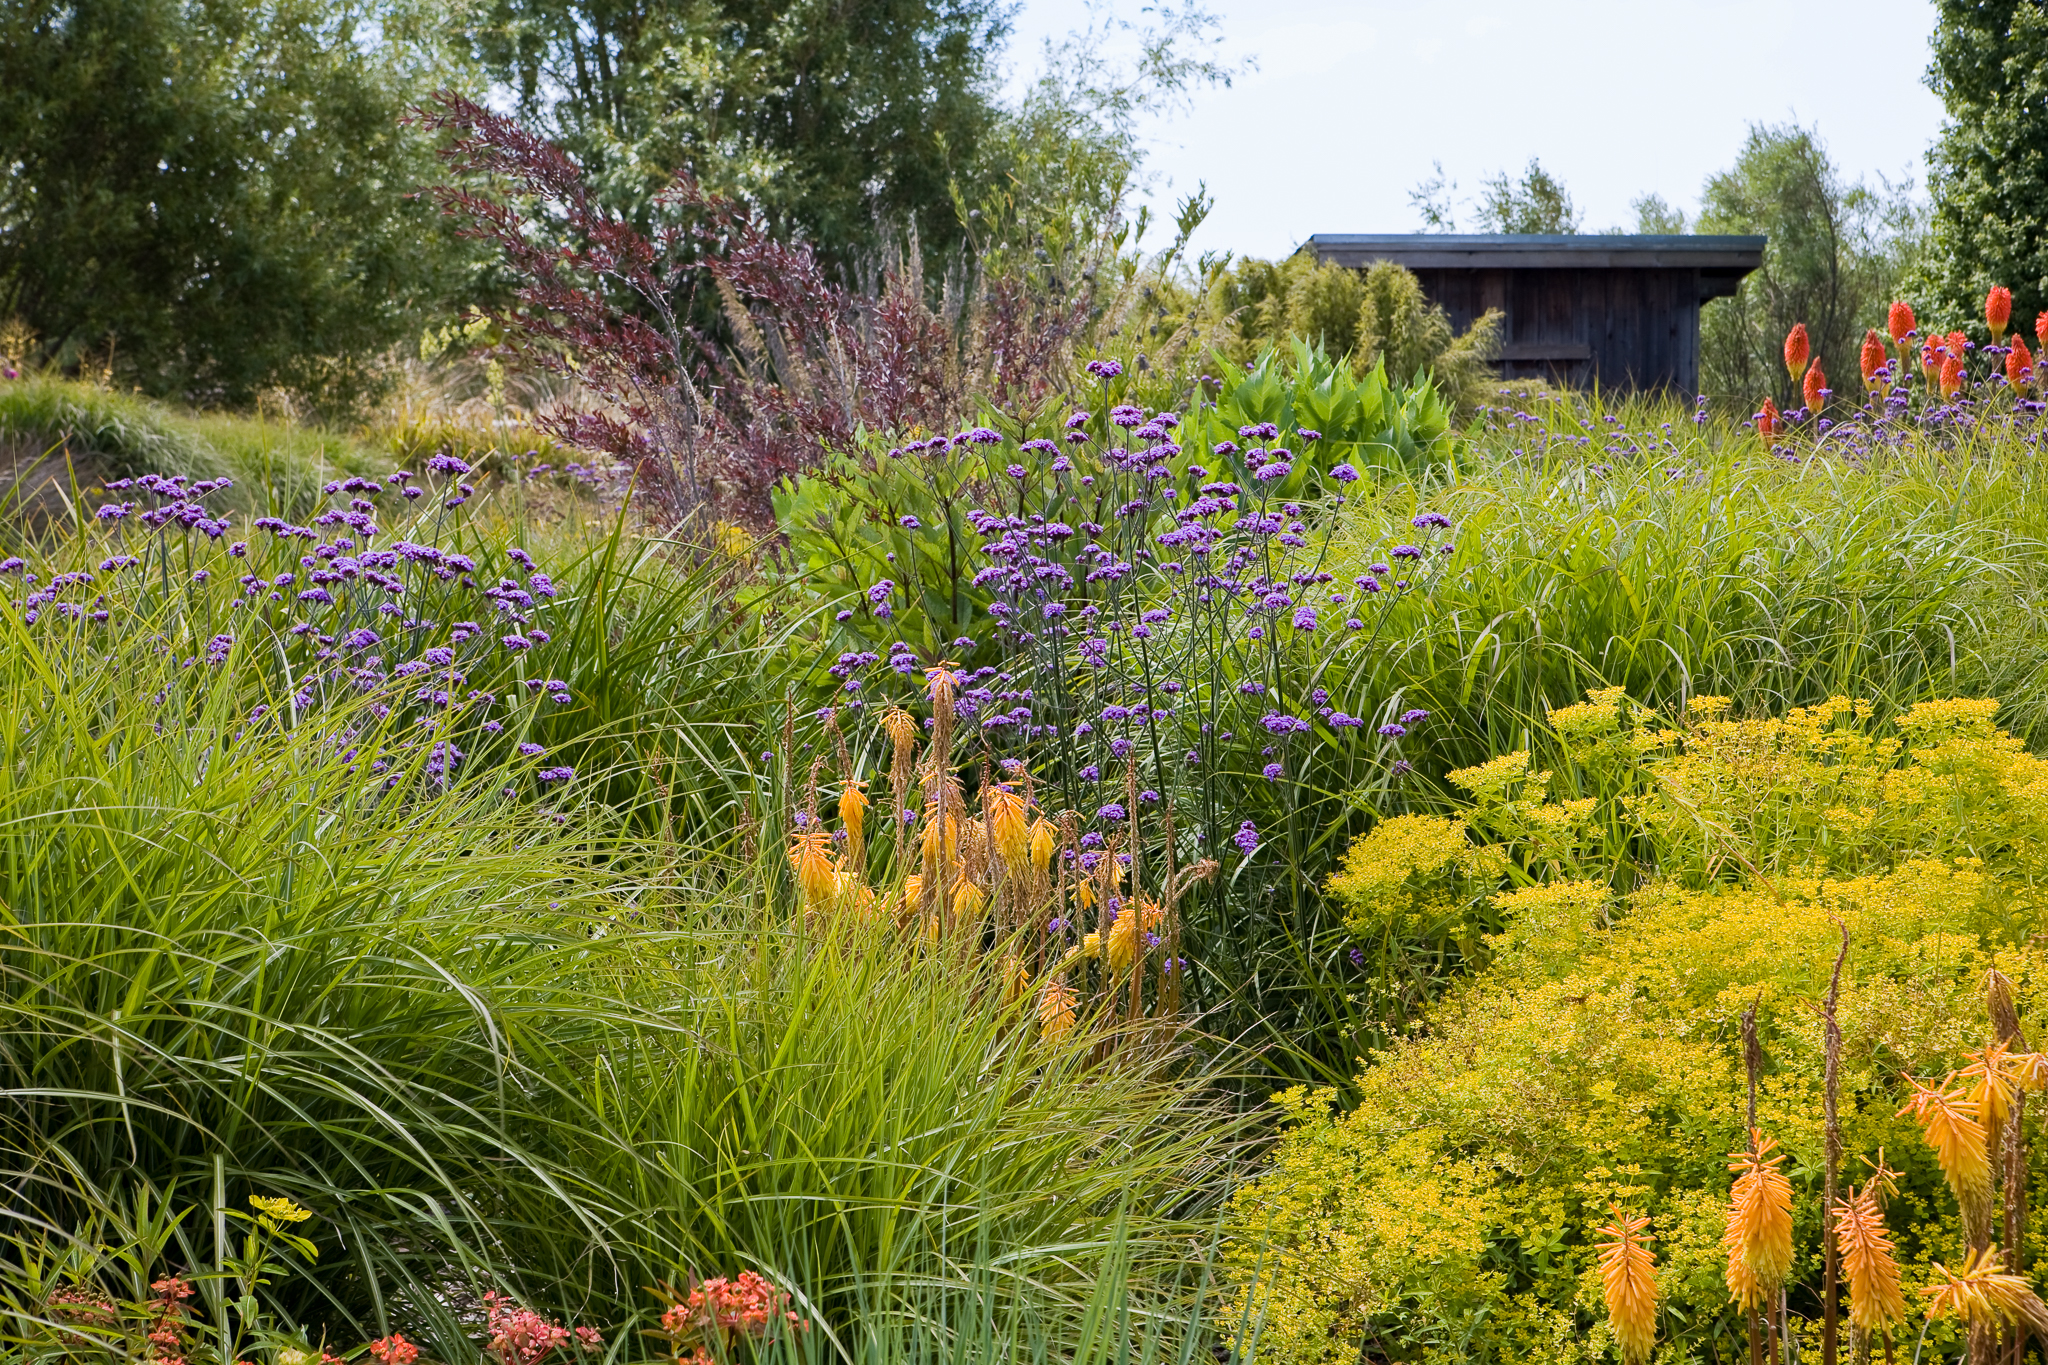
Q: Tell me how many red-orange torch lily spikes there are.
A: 11